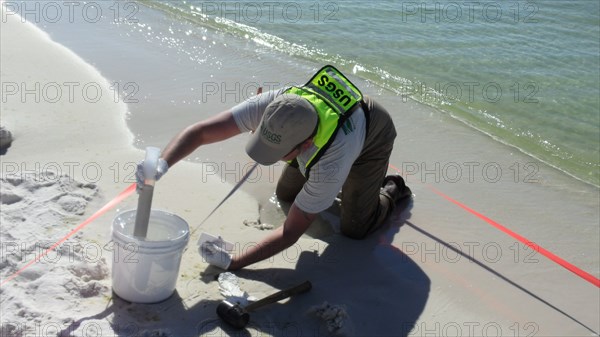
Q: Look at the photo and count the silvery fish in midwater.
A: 0